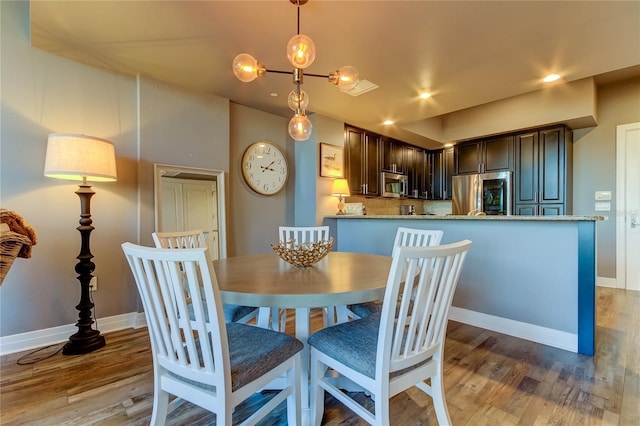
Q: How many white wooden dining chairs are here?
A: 5